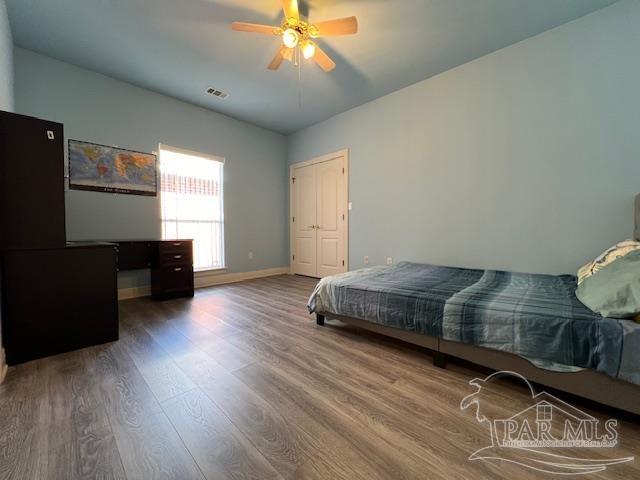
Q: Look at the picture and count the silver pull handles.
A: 3